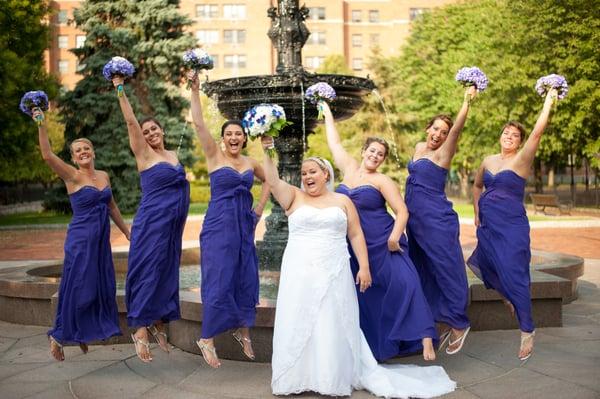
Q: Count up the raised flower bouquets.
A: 7